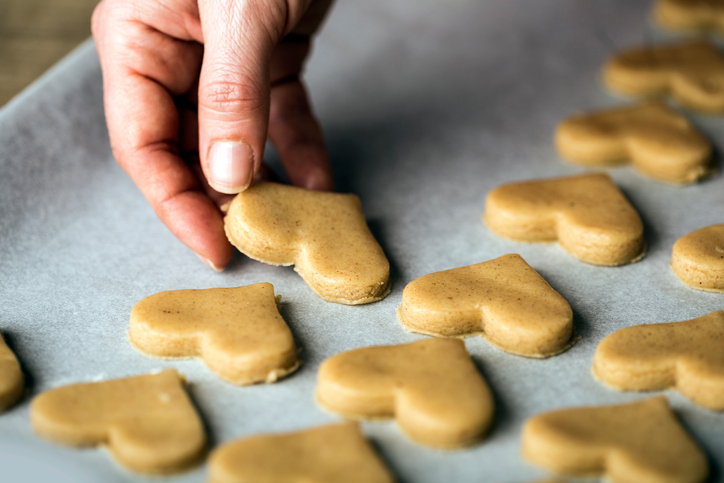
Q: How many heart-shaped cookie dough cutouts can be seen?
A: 14